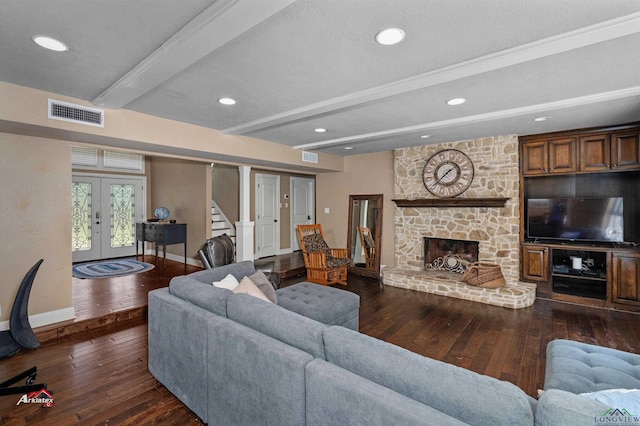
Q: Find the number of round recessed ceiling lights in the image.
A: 8